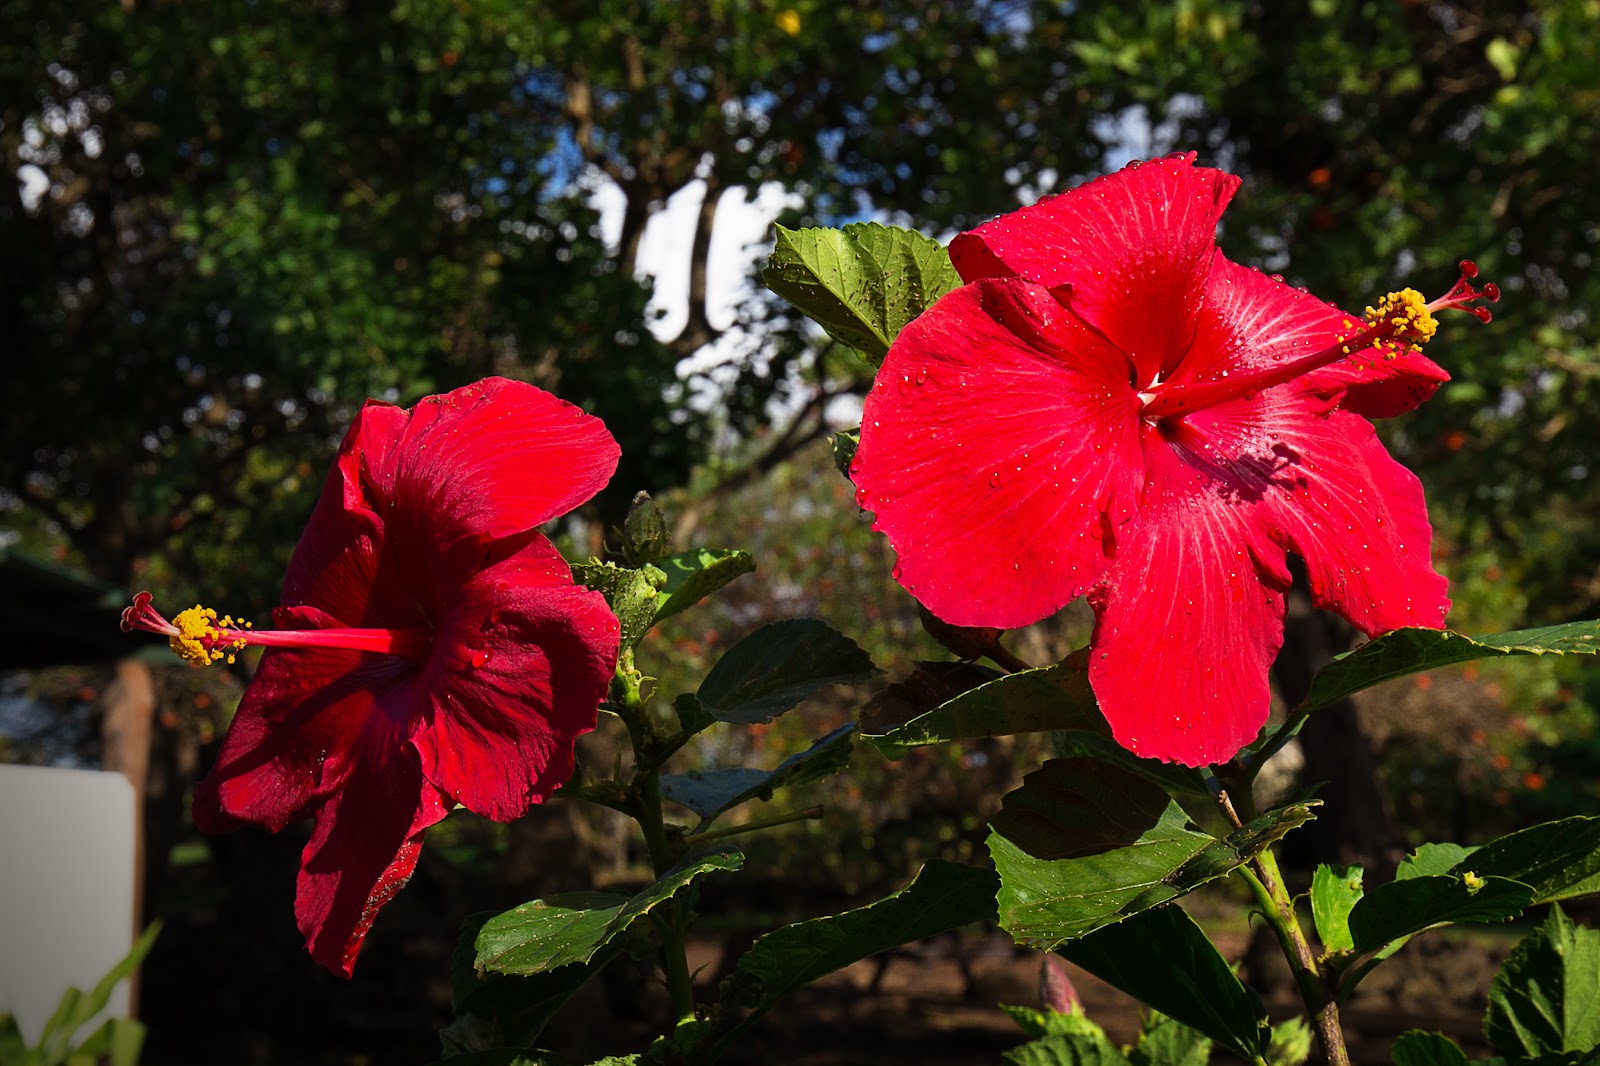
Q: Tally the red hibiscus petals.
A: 10